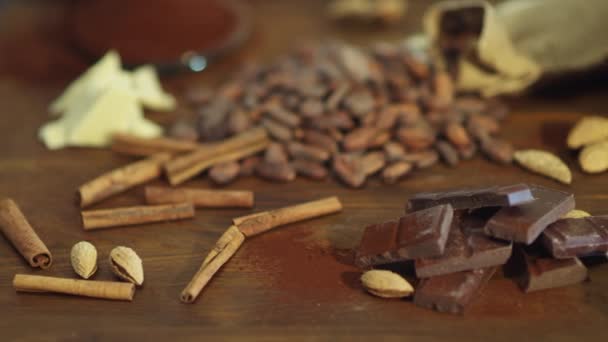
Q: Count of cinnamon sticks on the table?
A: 9